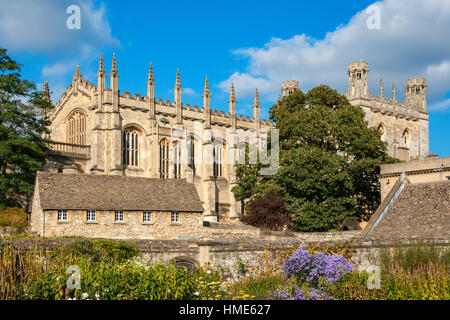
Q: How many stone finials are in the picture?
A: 12